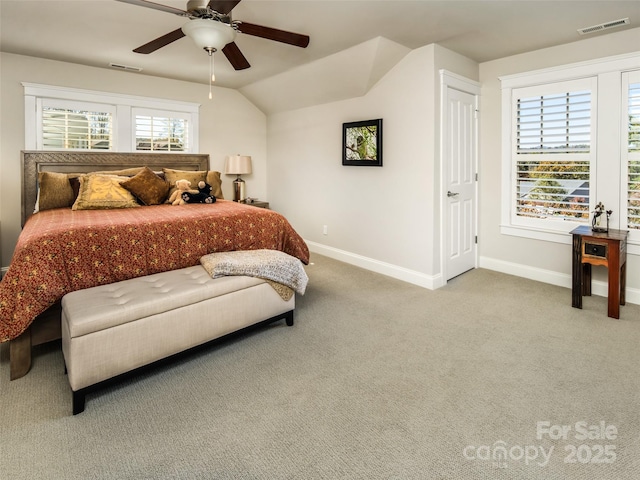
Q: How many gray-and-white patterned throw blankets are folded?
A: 1